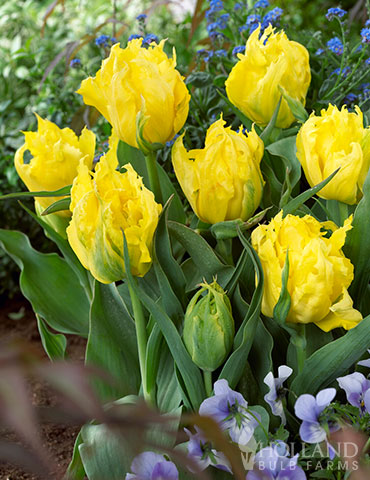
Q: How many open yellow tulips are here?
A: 7